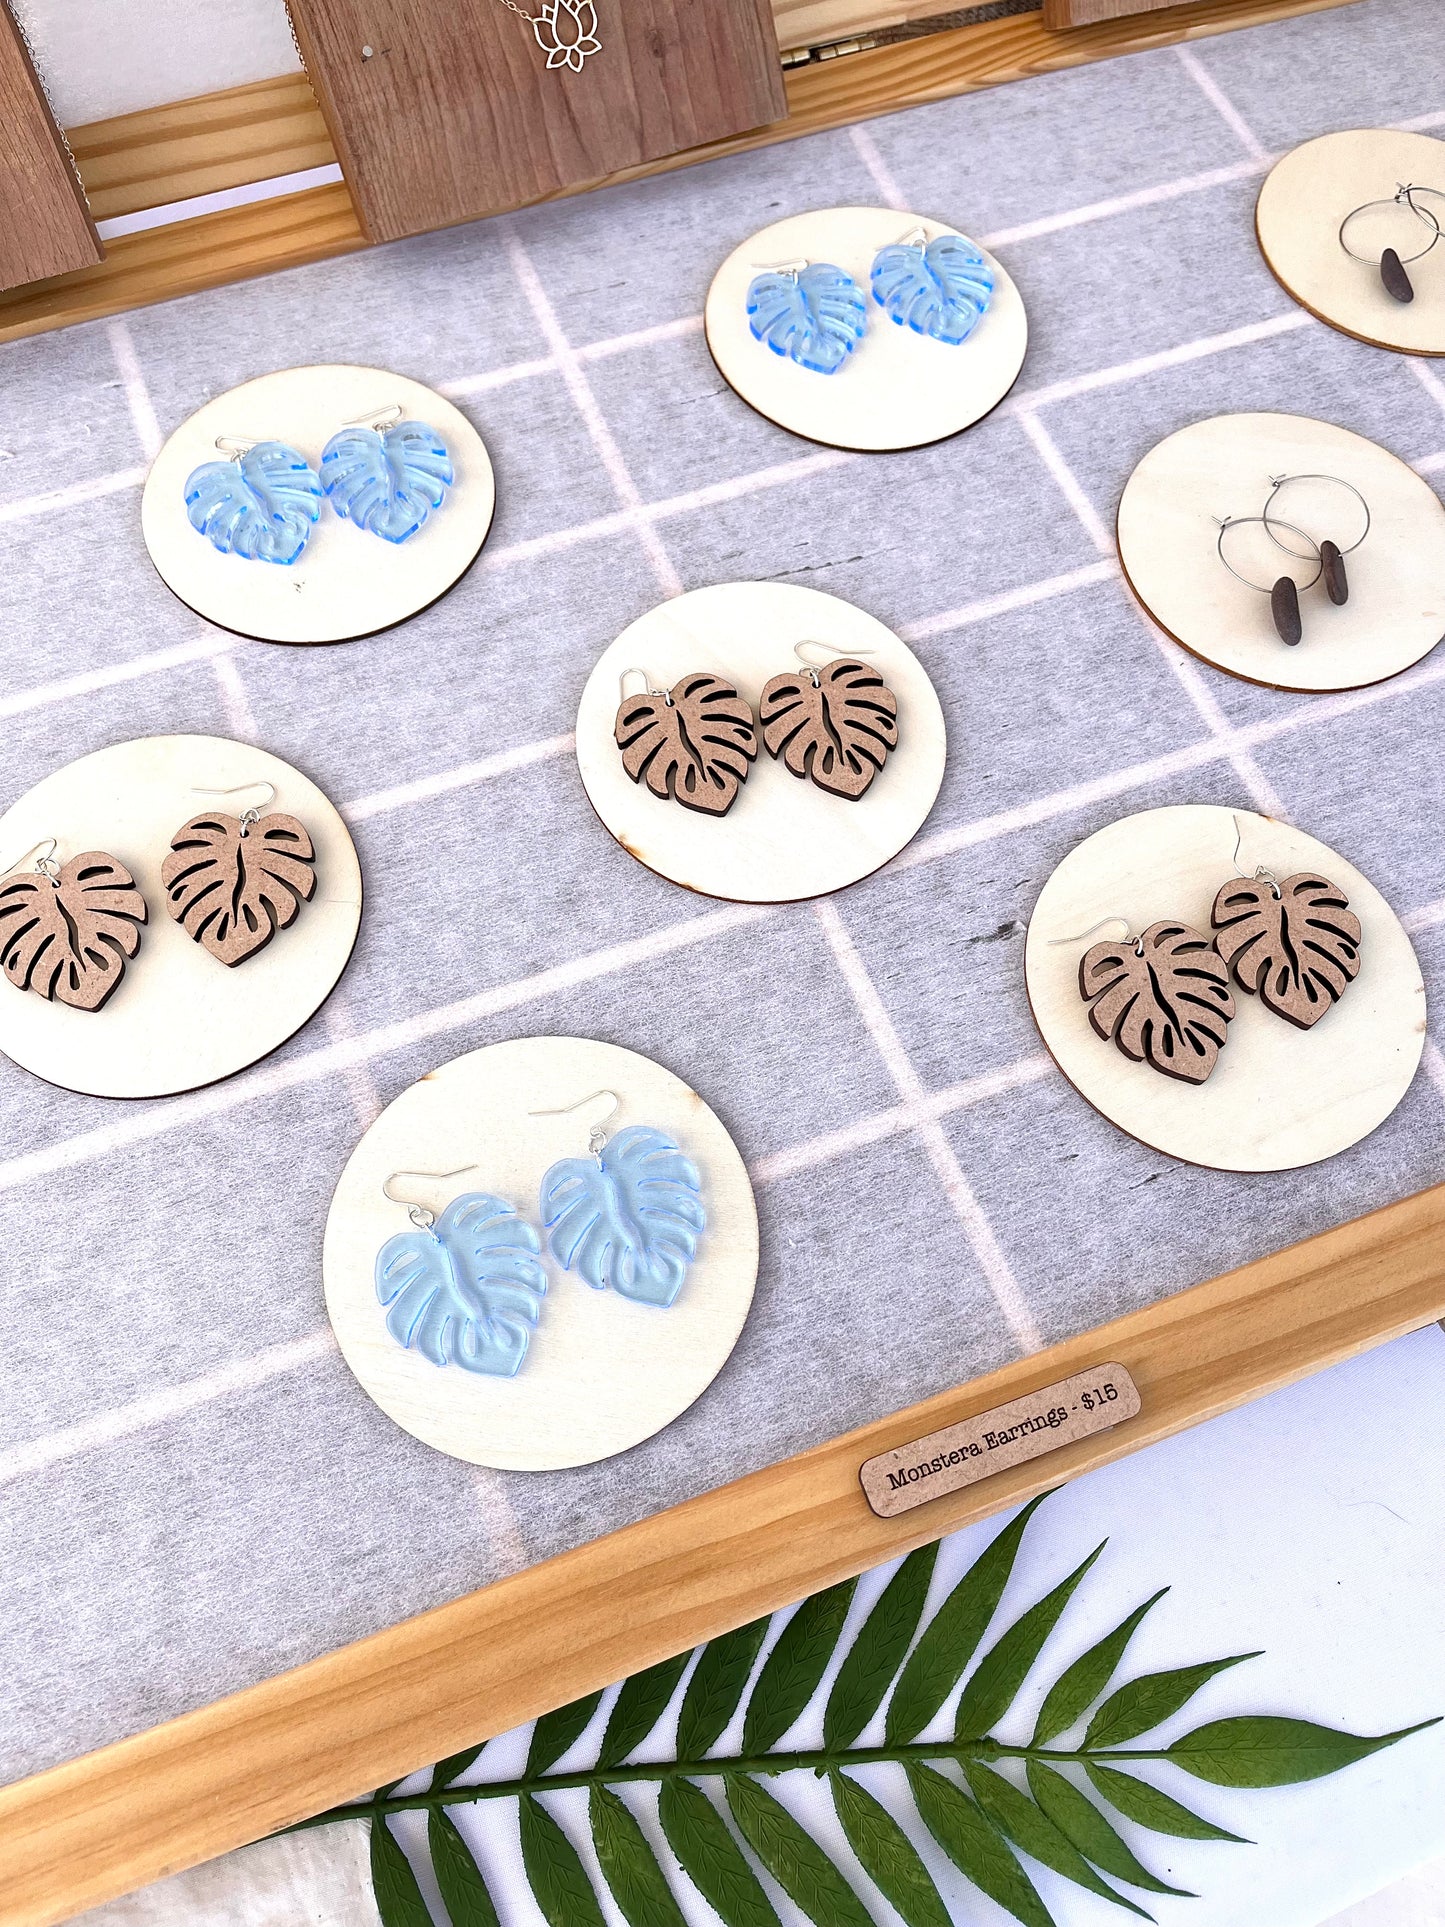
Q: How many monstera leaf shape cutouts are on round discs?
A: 12